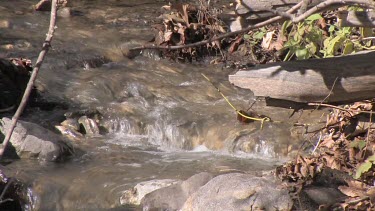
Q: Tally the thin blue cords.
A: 0